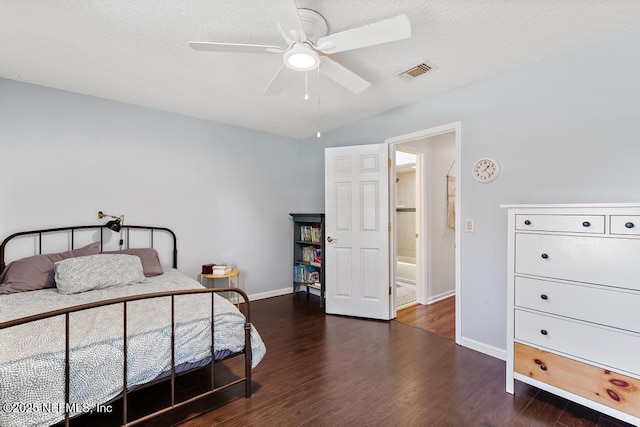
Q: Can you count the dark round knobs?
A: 7